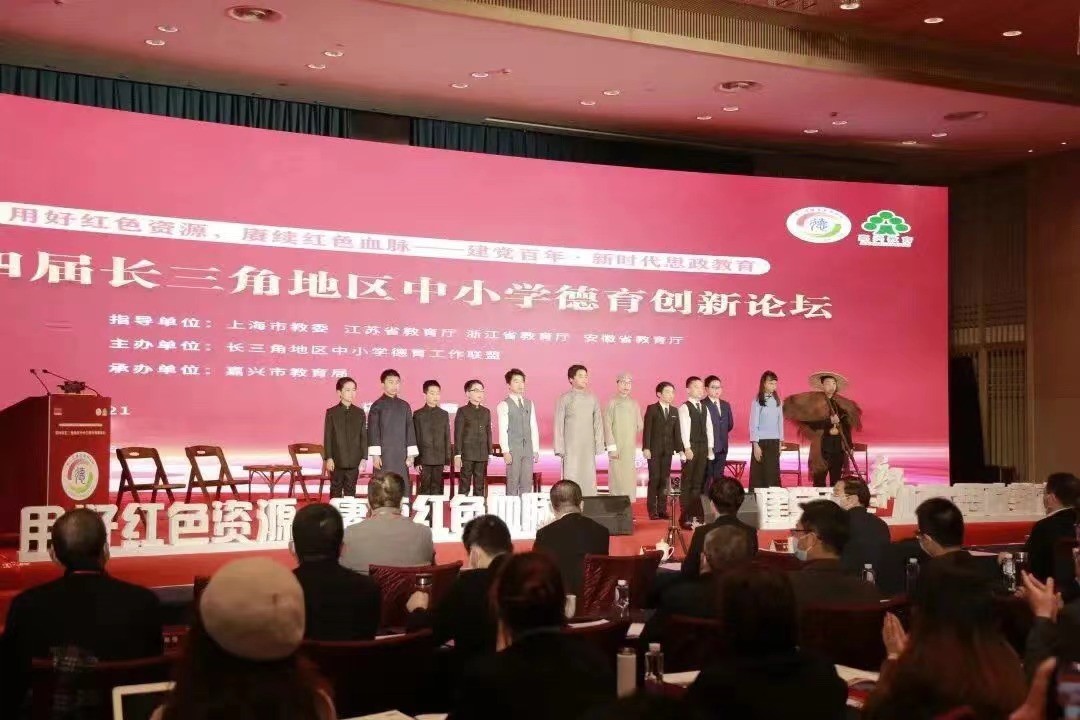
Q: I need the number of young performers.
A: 12